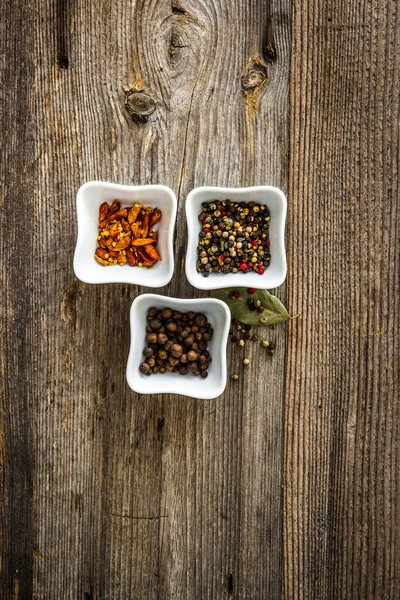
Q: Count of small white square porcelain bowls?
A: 3